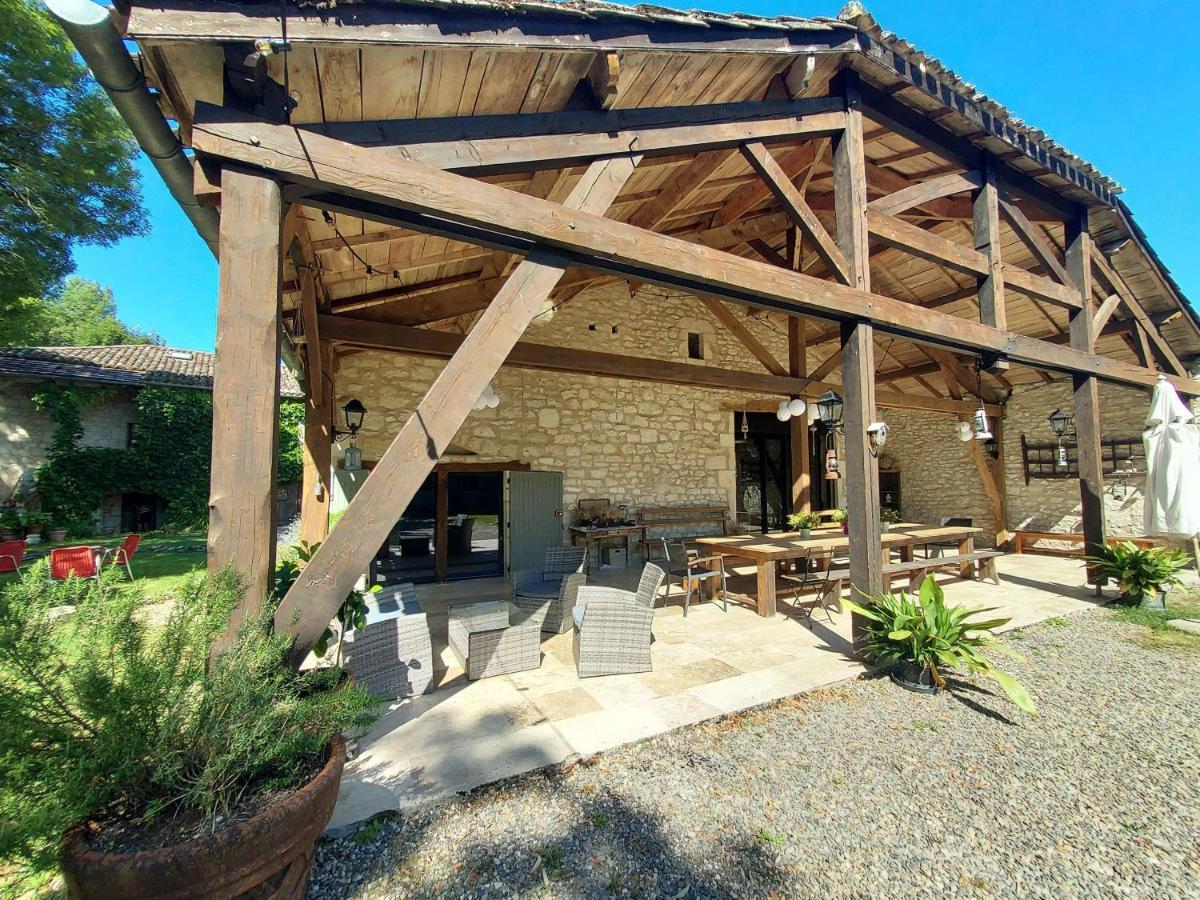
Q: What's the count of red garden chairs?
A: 3